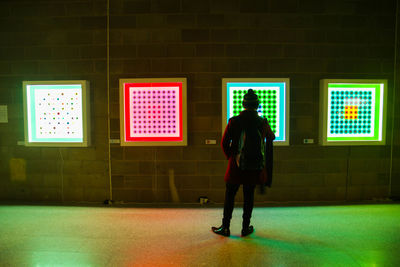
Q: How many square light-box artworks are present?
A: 4